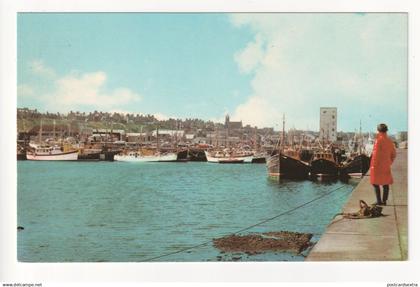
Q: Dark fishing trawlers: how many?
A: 3